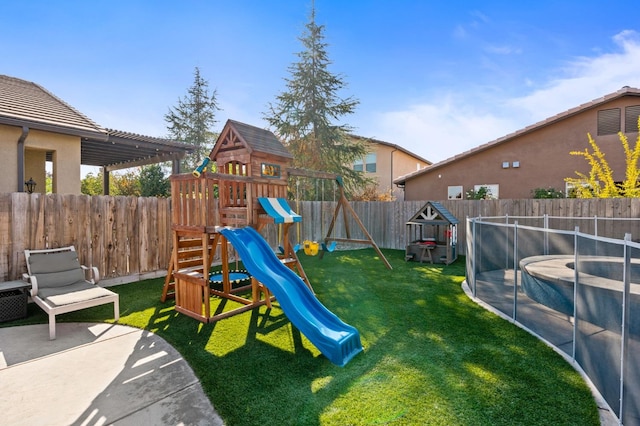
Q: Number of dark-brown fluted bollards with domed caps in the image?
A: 0